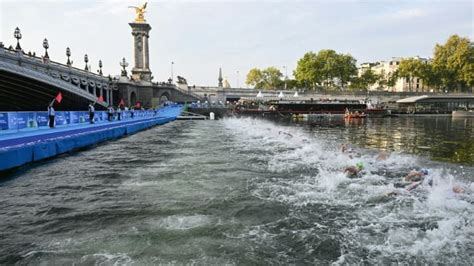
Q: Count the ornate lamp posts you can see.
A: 6